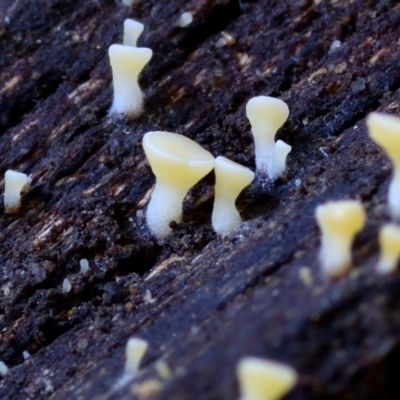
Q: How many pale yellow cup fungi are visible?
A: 12